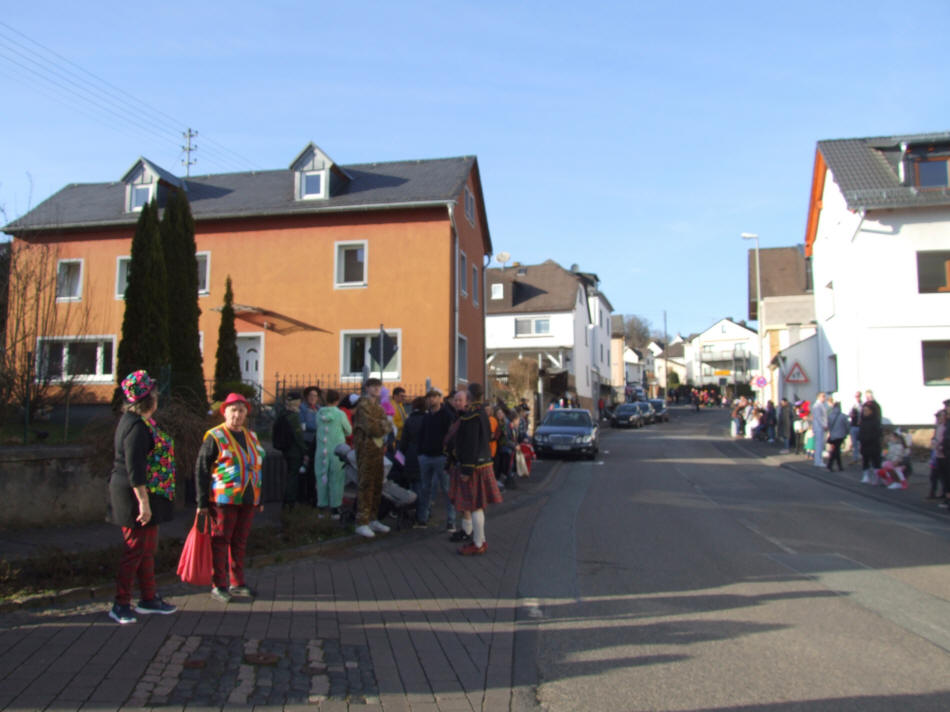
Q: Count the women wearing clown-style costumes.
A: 2